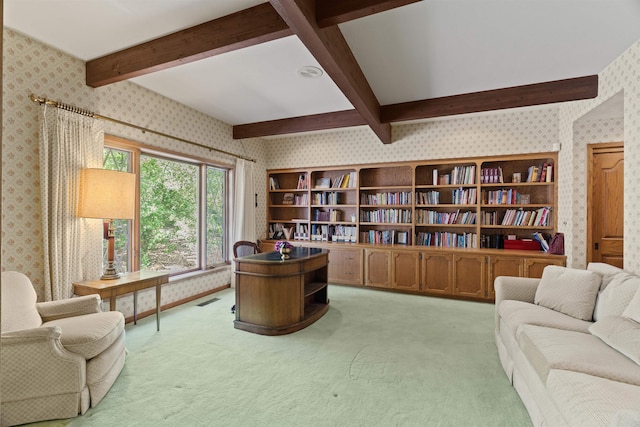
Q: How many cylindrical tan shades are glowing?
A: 1